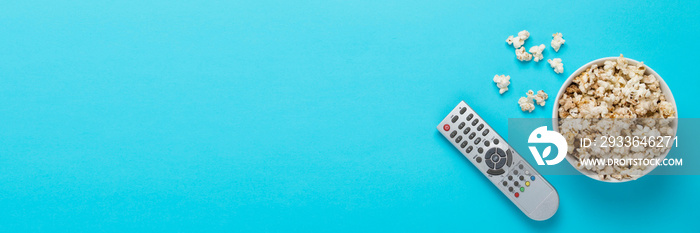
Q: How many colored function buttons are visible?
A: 4